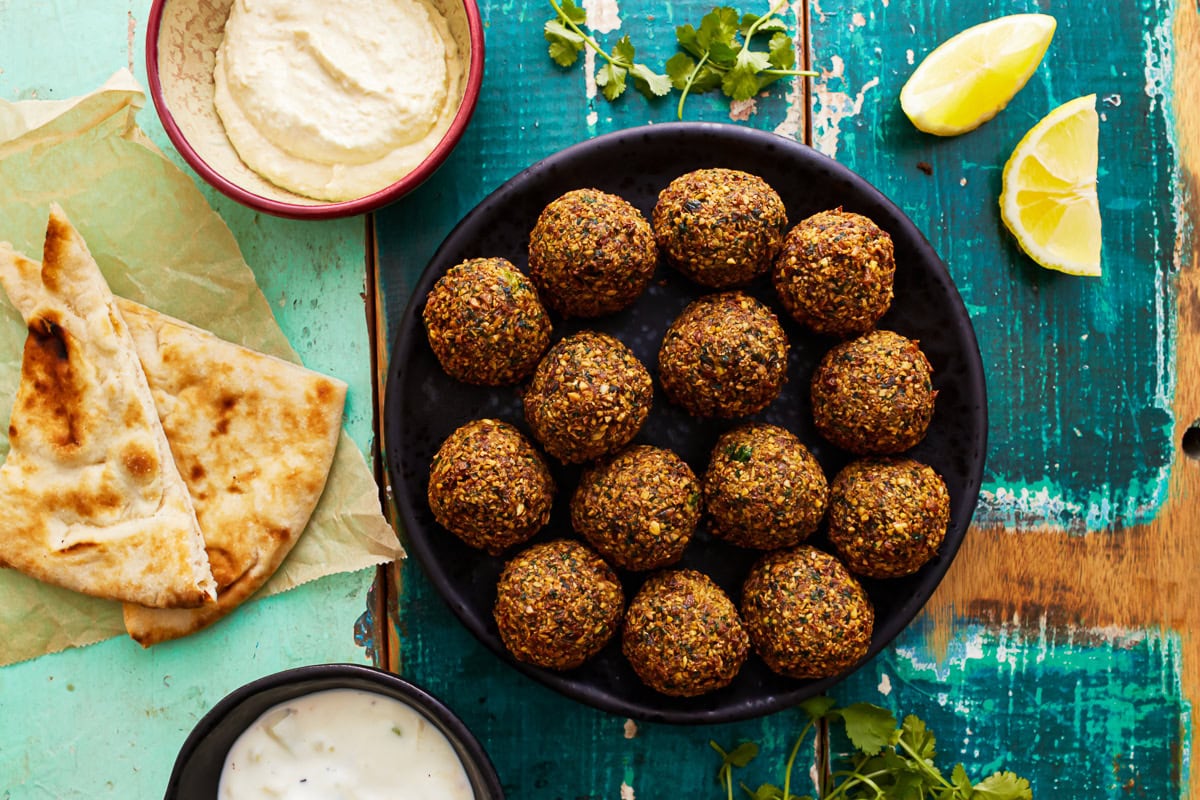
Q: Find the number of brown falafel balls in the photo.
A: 14